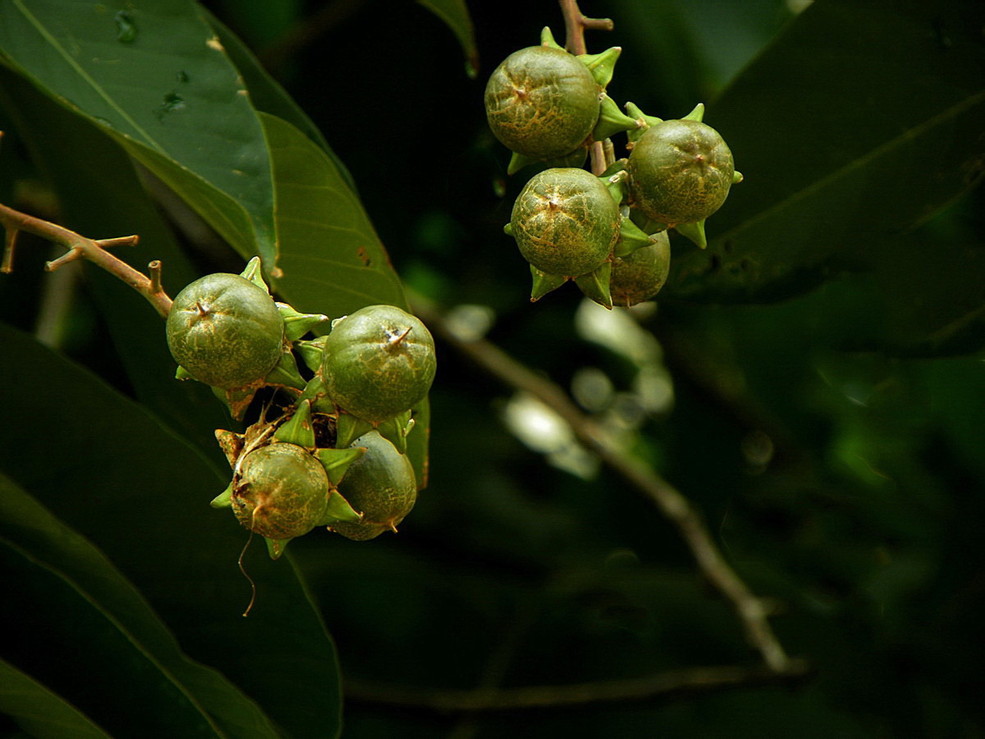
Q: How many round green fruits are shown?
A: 8